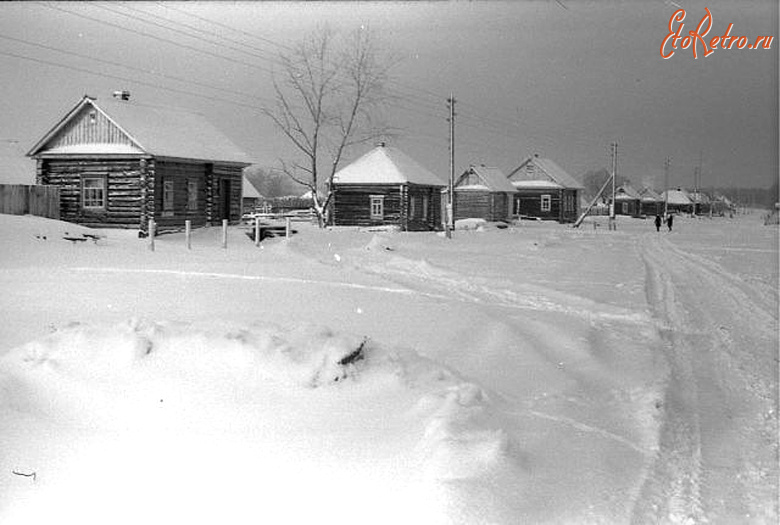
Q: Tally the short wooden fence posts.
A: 5